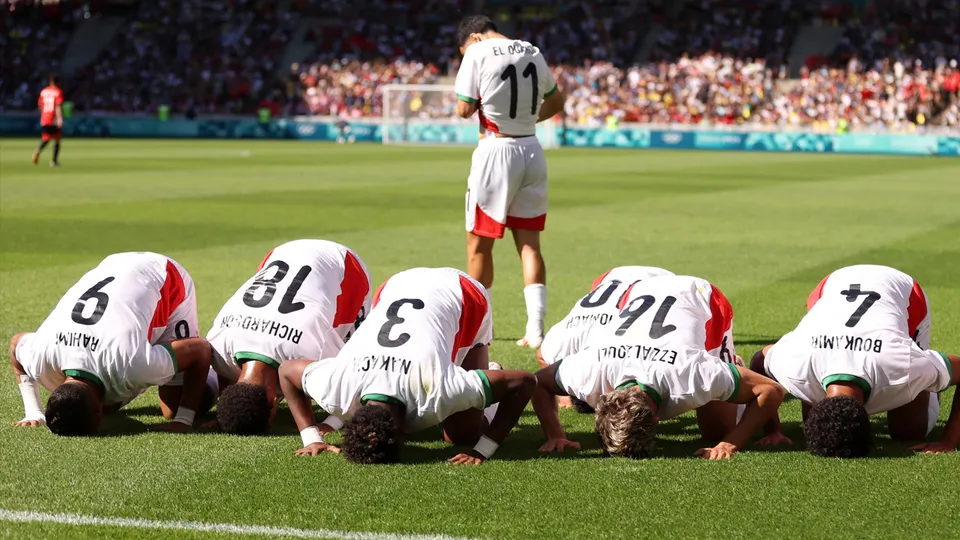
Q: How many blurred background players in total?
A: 1